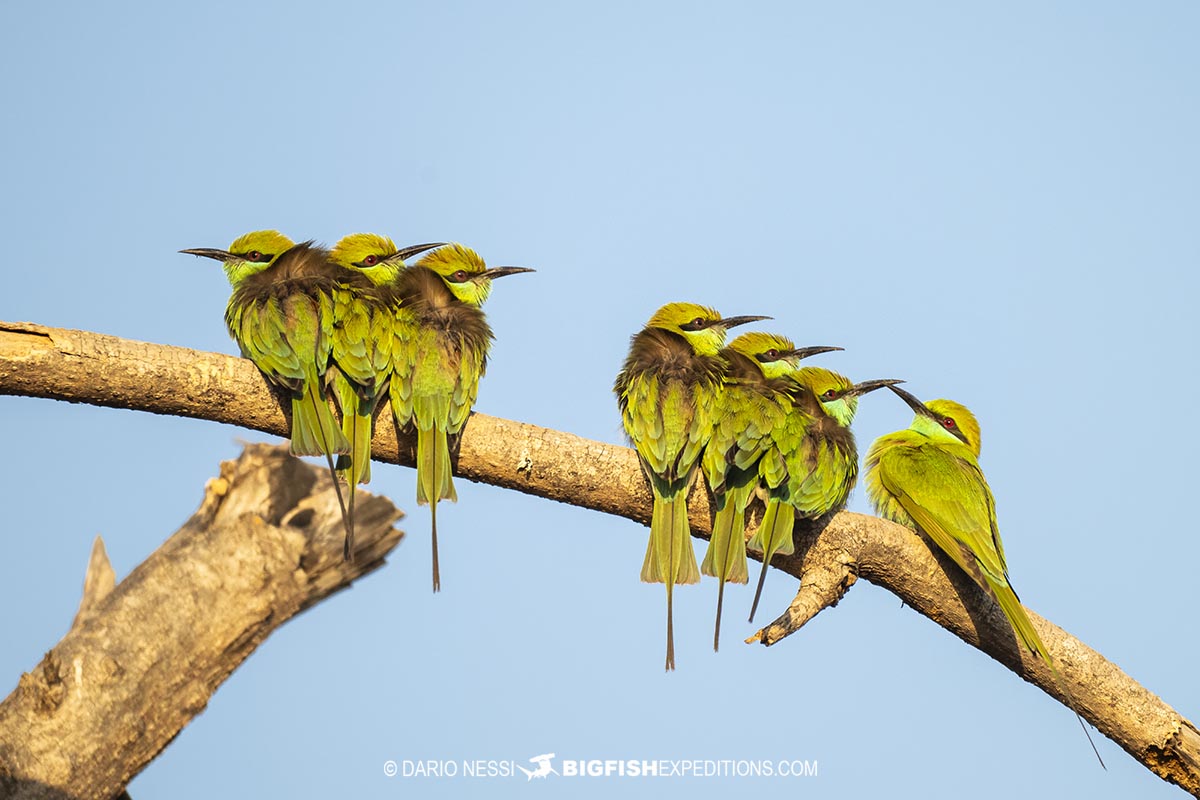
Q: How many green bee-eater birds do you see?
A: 7